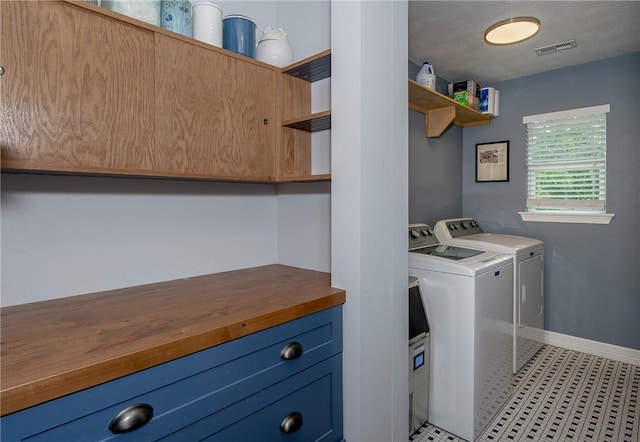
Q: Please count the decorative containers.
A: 5